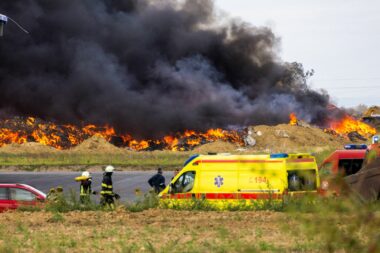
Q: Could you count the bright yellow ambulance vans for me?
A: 1